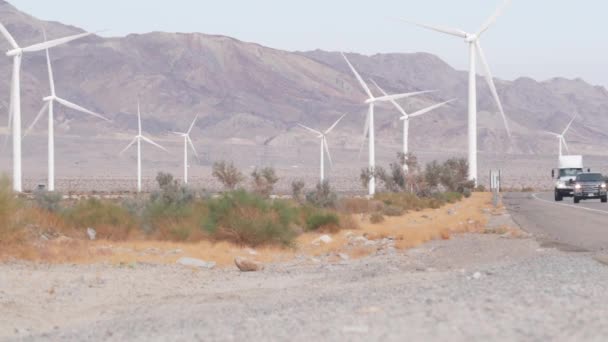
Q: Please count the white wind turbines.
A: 9